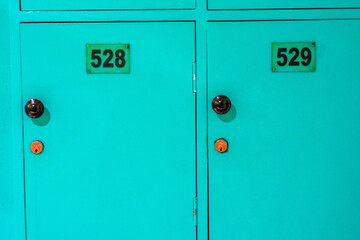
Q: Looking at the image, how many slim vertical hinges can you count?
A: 2